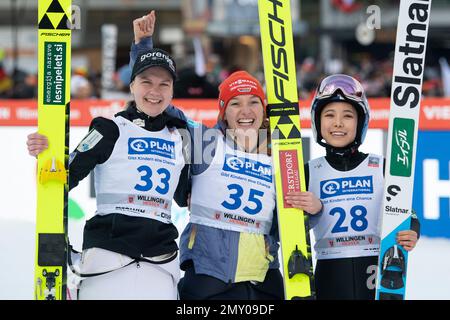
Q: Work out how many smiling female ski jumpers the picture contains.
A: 3